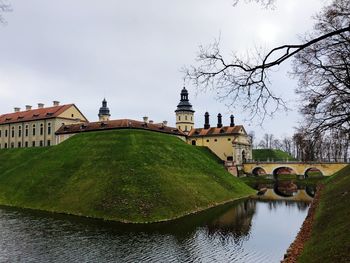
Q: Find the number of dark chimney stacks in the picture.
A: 3